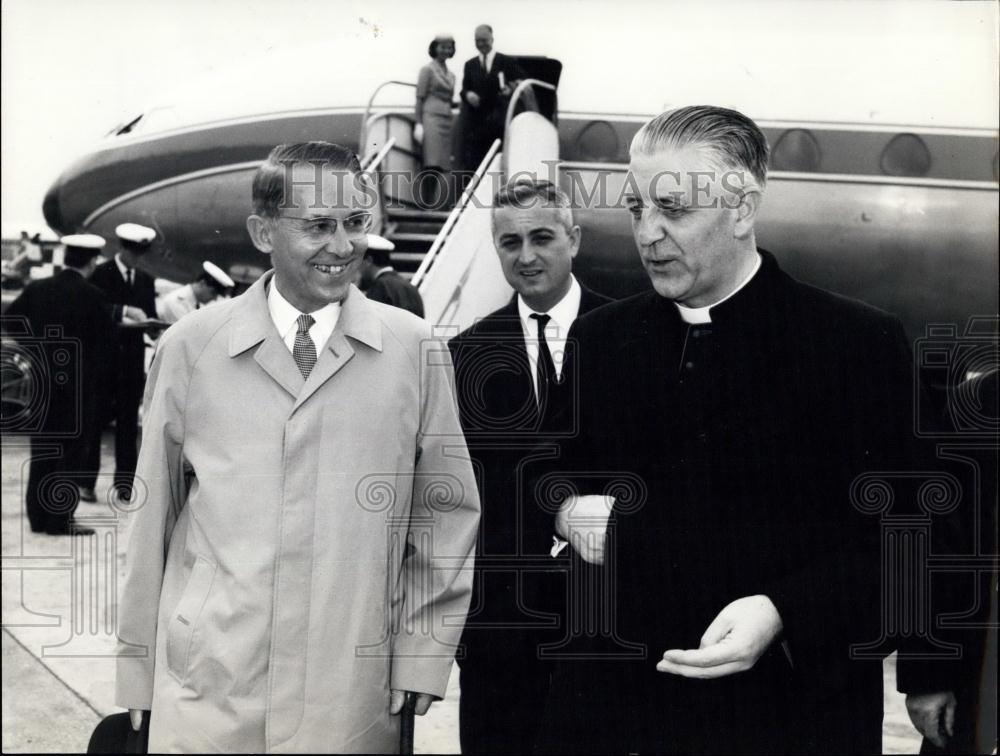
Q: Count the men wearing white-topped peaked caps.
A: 4